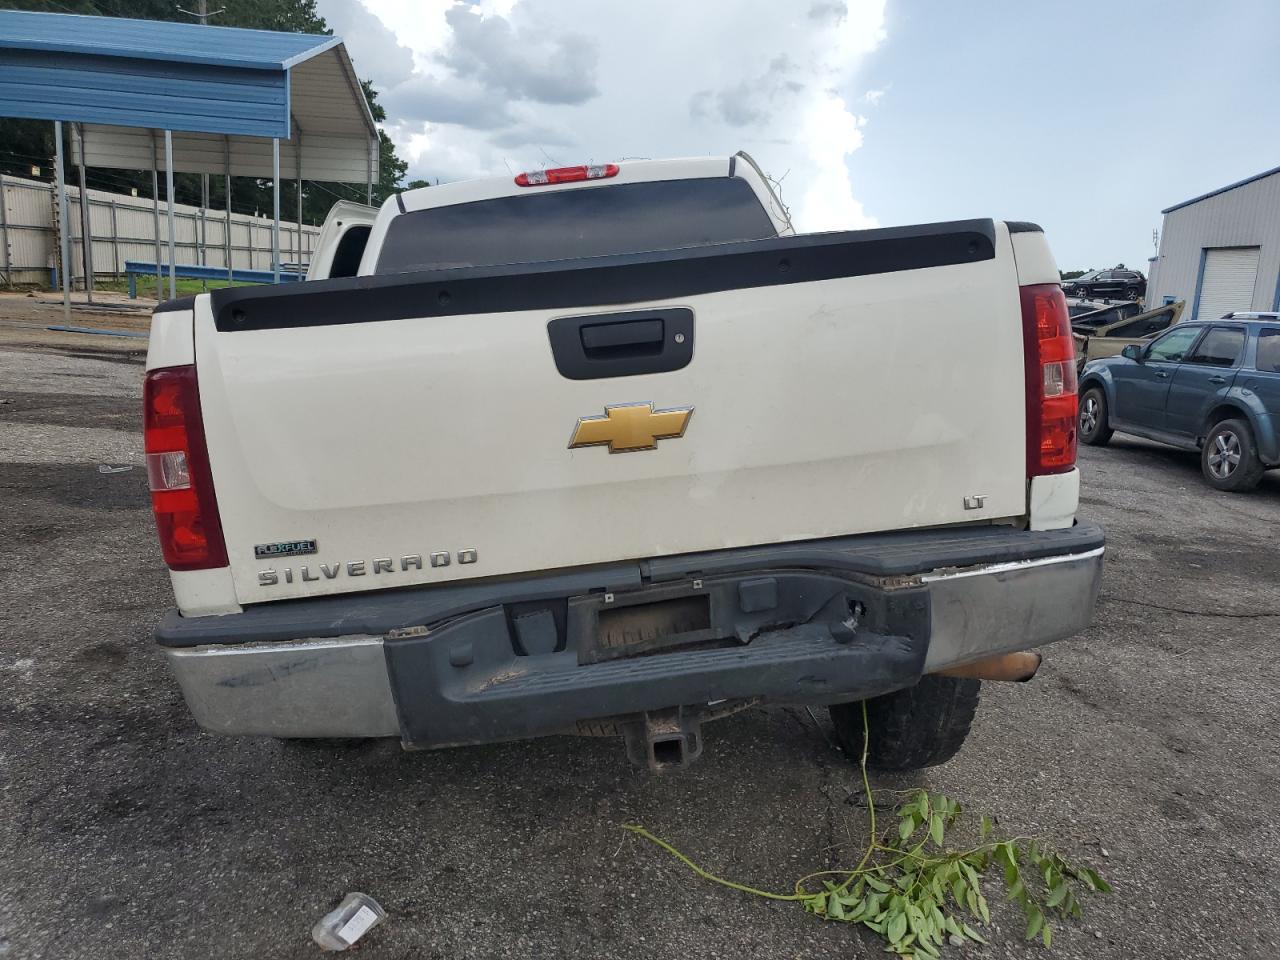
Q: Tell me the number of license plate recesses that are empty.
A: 1